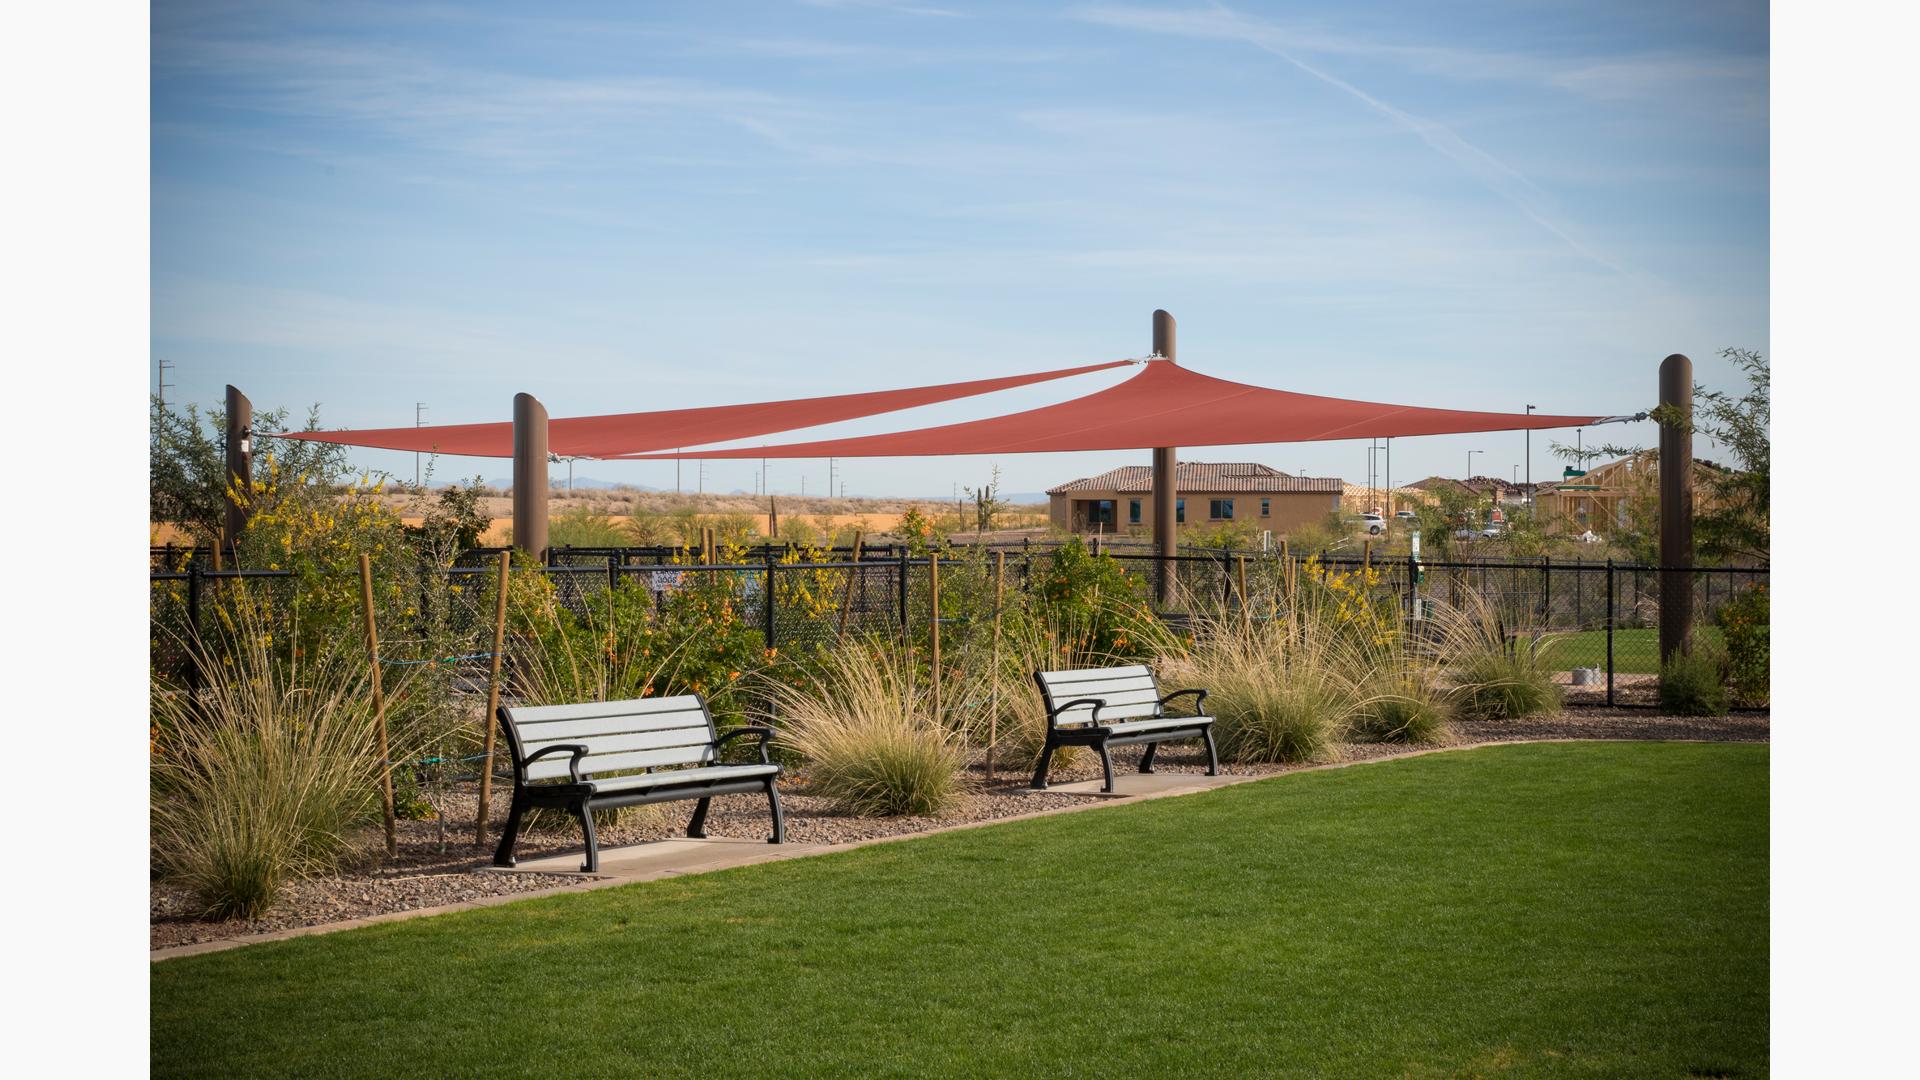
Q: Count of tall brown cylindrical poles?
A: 4